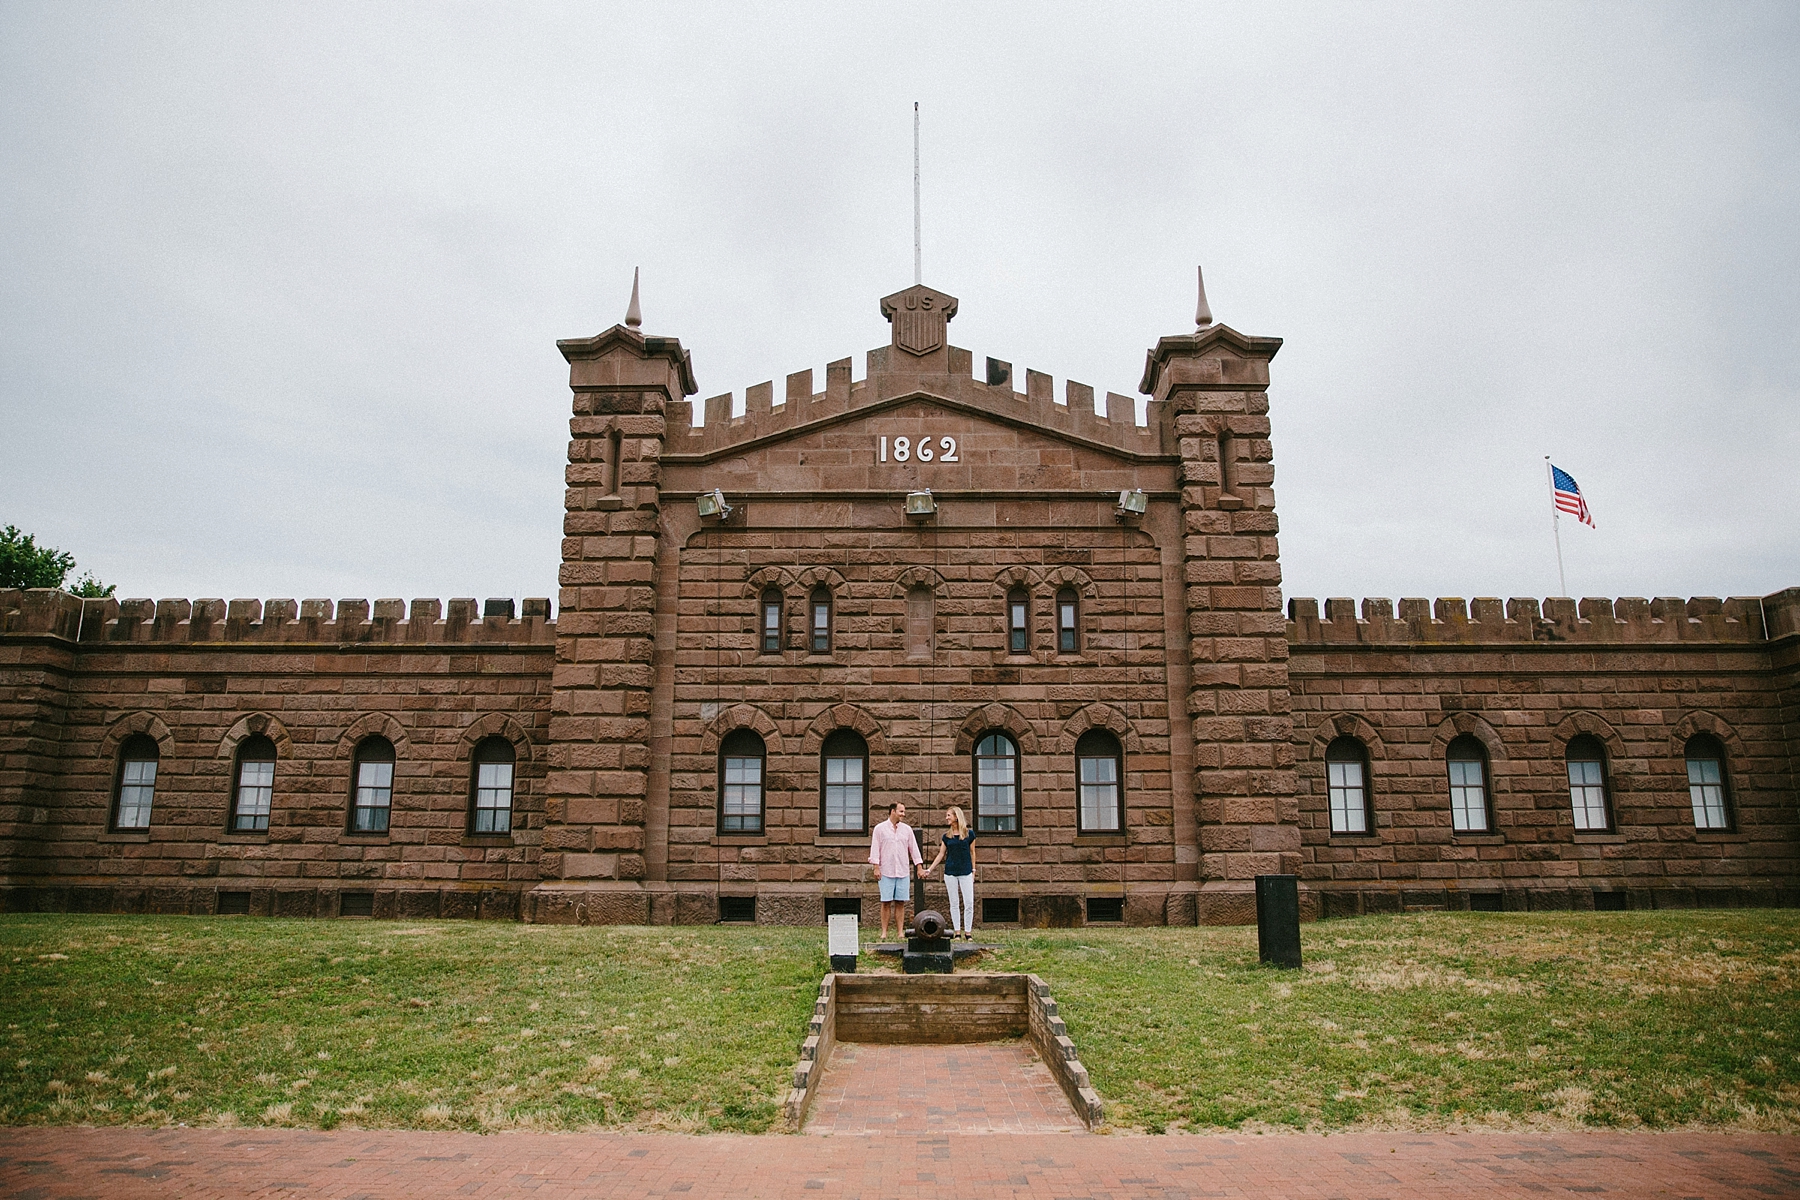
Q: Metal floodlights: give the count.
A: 3